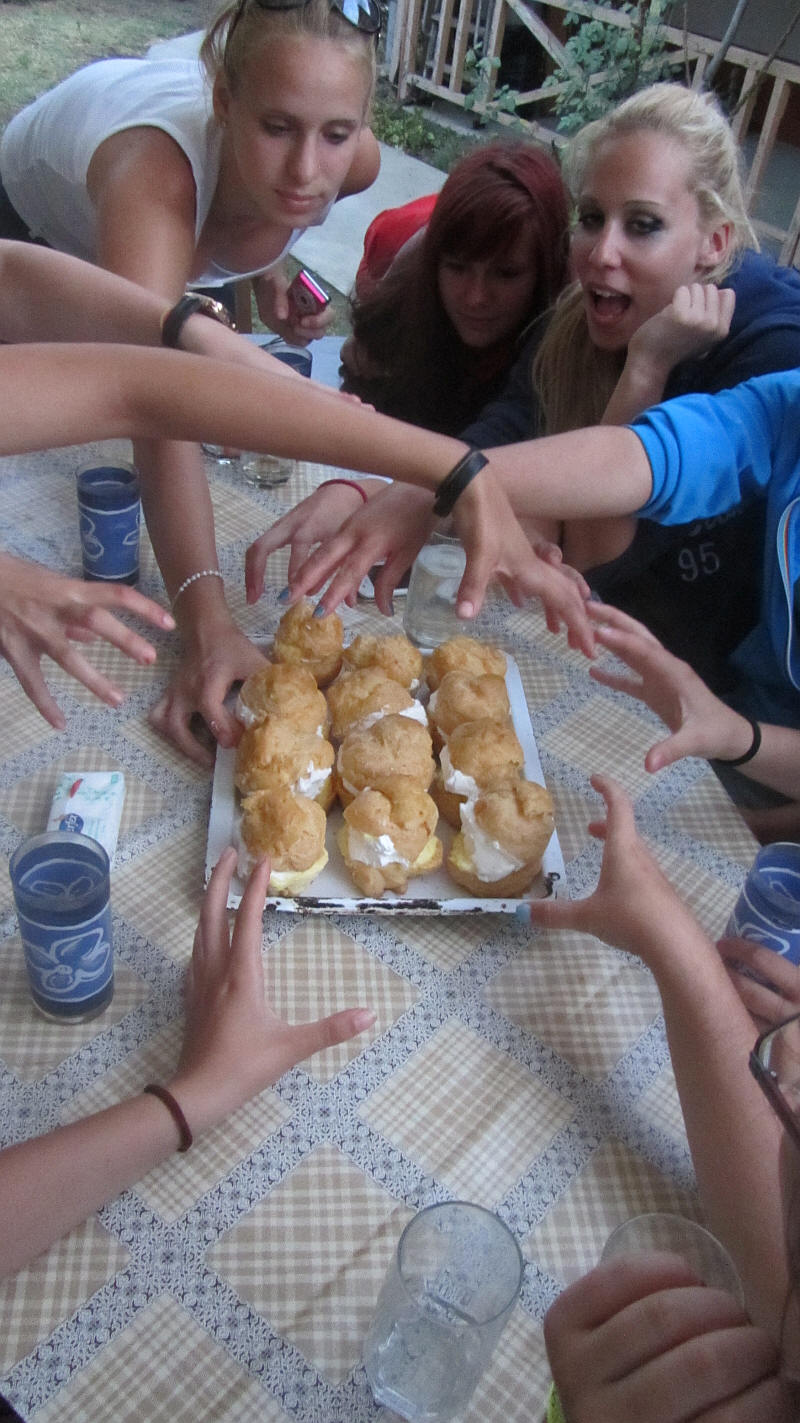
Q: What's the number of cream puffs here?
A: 12